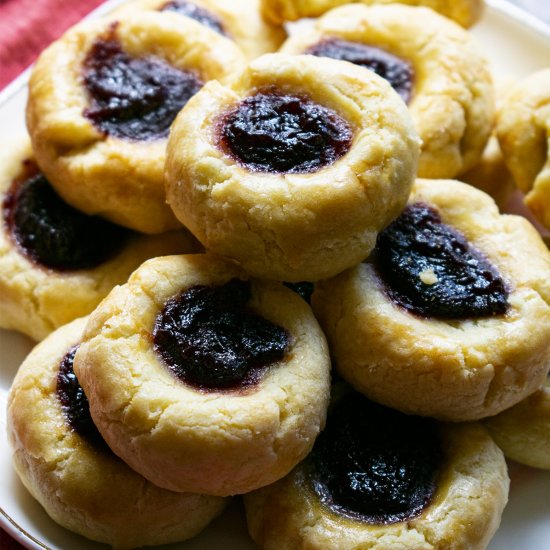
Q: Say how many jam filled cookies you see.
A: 9